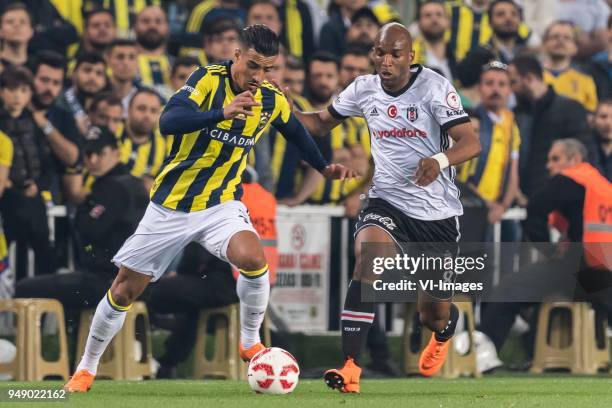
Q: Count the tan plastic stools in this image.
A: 5